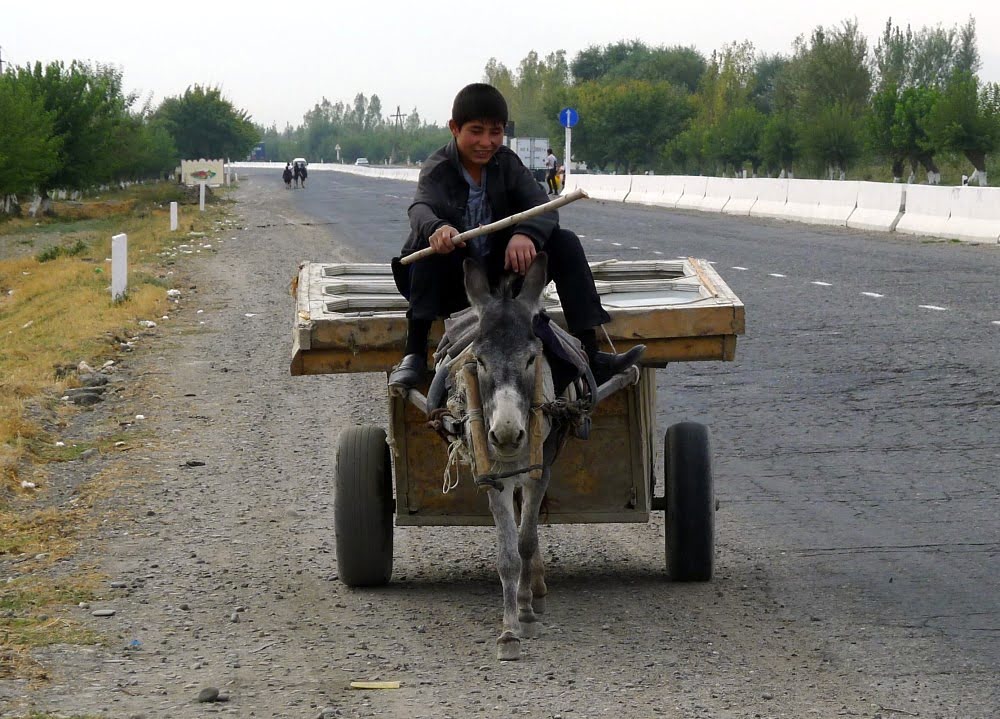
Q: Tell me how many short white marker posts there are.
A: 3